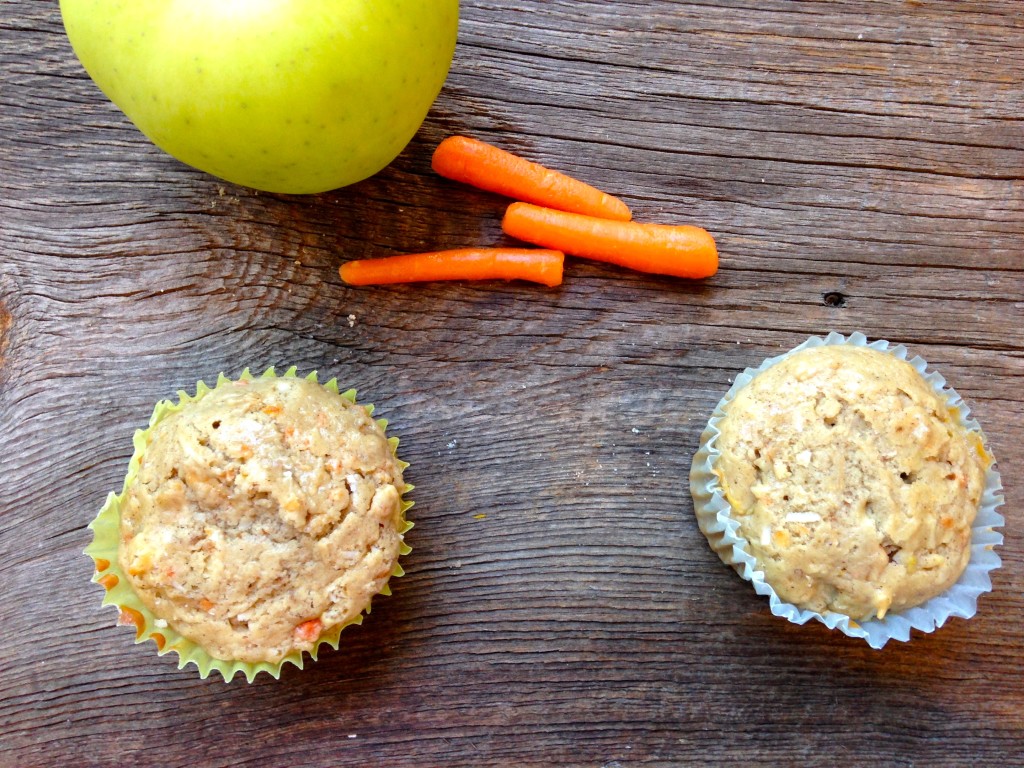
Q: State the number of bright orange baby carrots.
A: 3